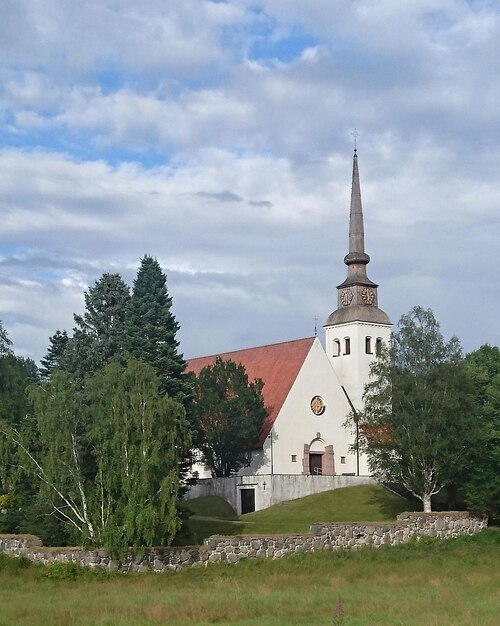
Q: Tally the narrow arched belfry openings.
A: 4